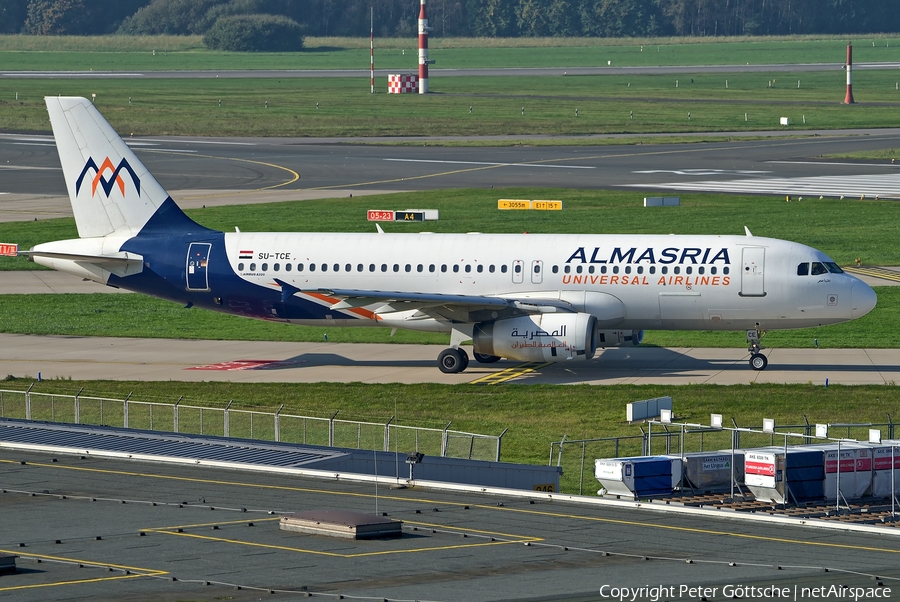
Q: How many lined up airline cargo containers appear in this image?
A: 5